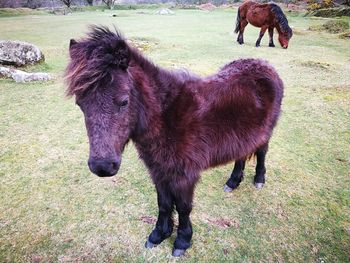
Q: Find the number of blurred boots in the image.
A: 0